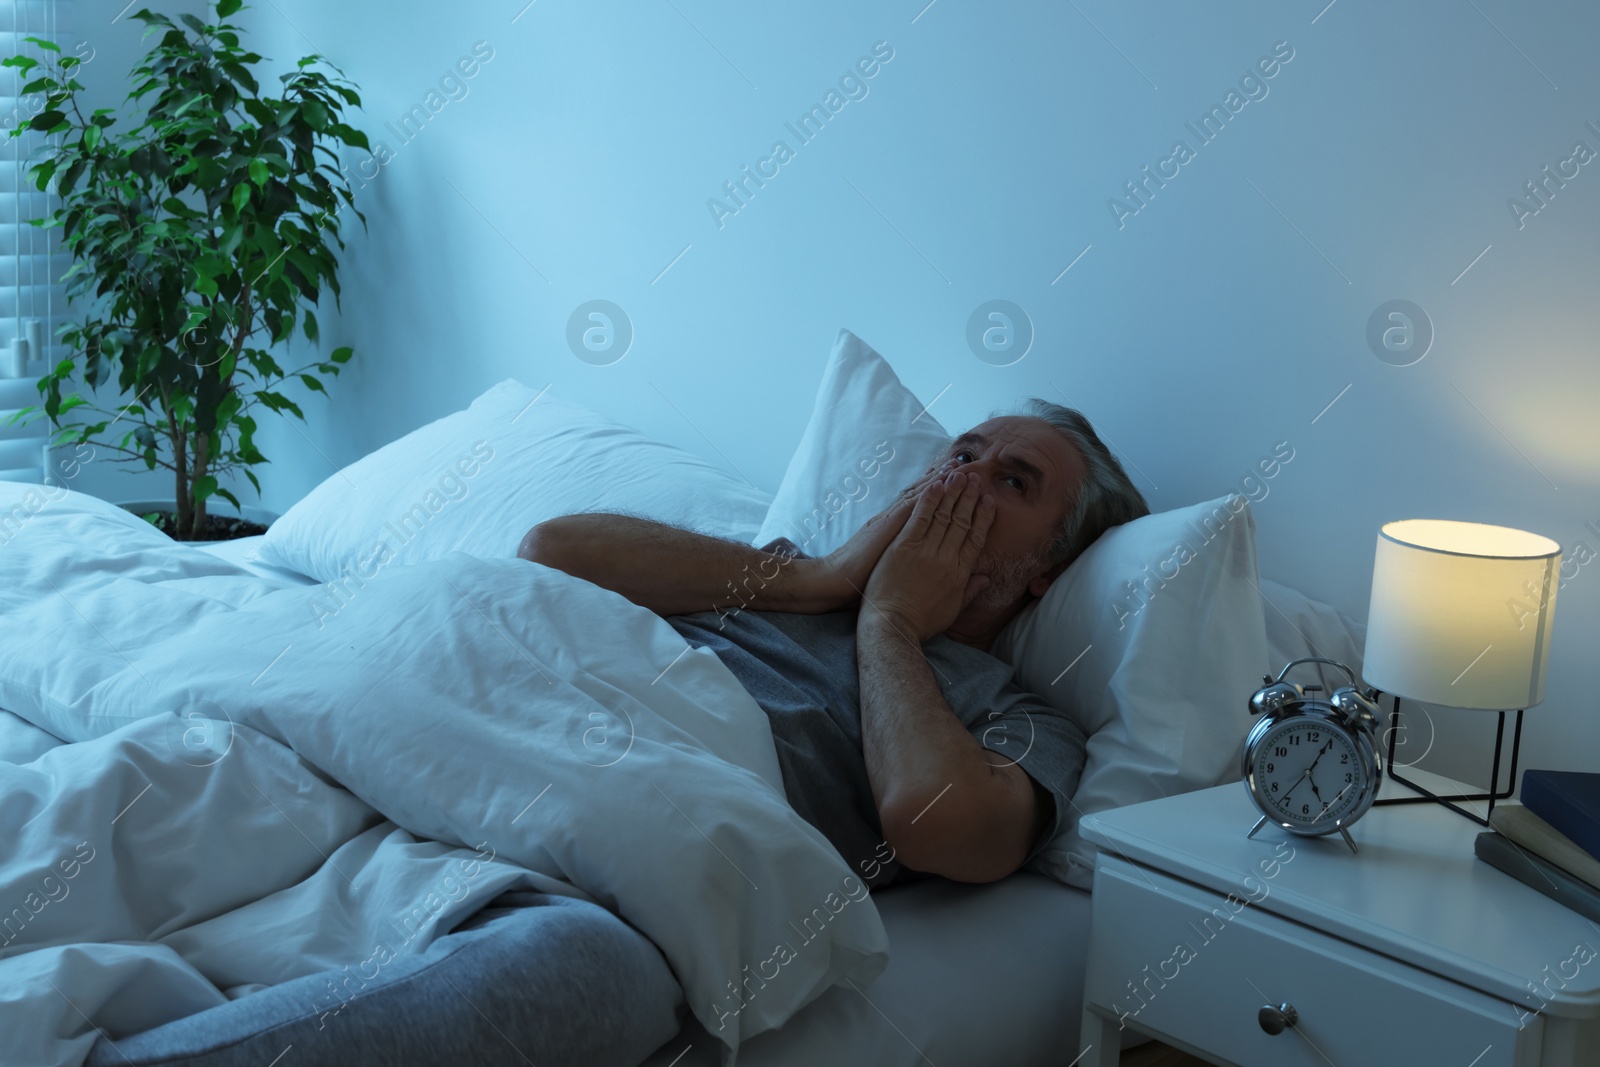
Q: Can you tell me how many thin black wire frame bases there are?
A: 1